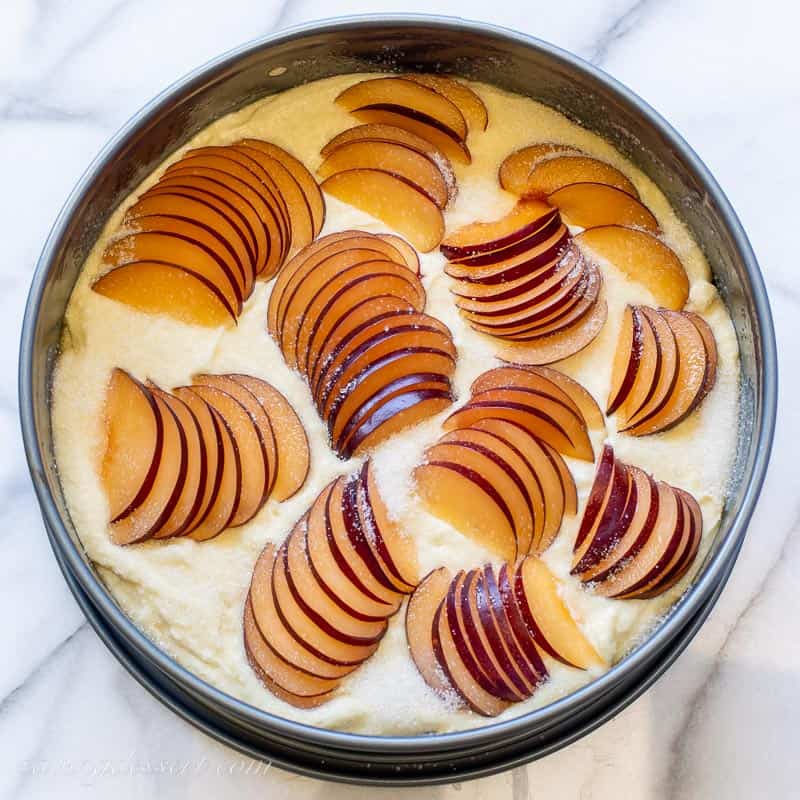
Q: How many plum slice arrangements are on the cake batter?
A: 11